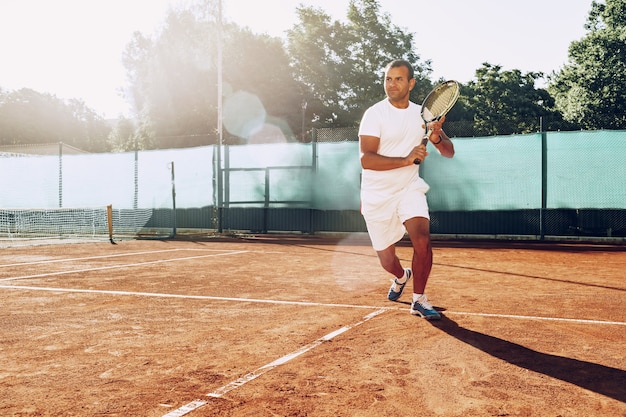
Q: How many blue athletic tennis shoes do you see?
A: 2